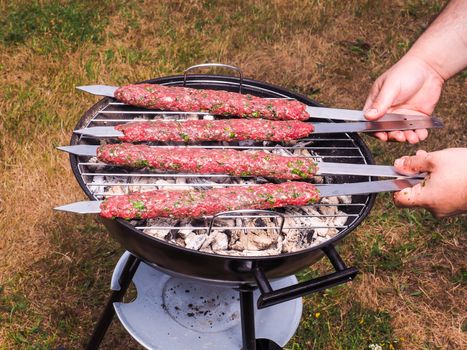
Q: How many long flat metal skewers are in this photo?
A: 4